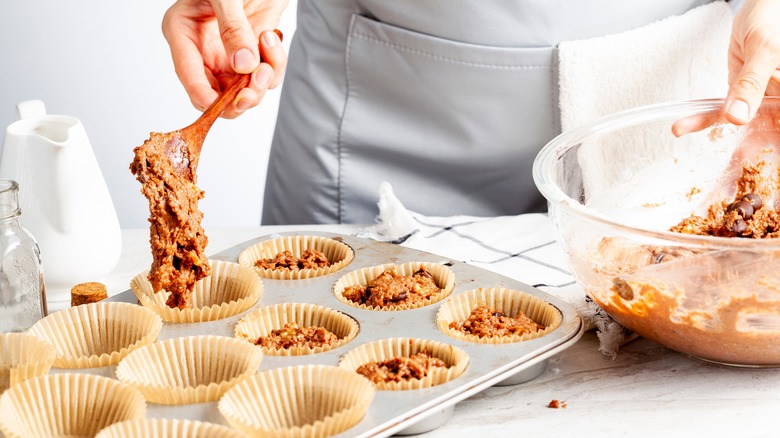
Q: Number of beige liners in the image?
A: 12